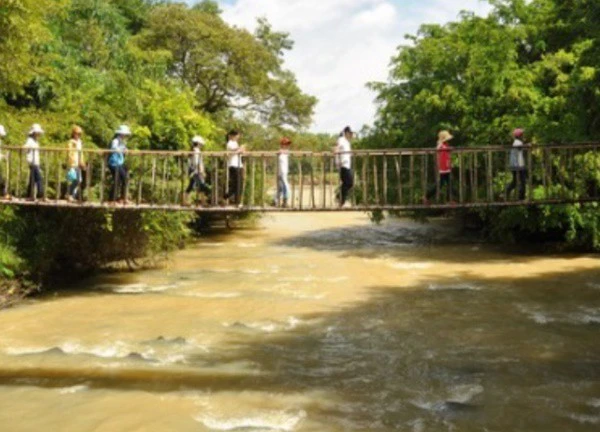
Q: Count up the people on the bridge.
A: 10